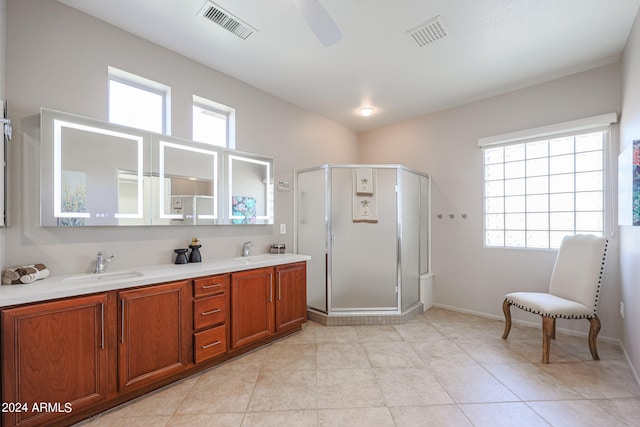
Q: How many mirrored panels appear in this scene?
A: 3